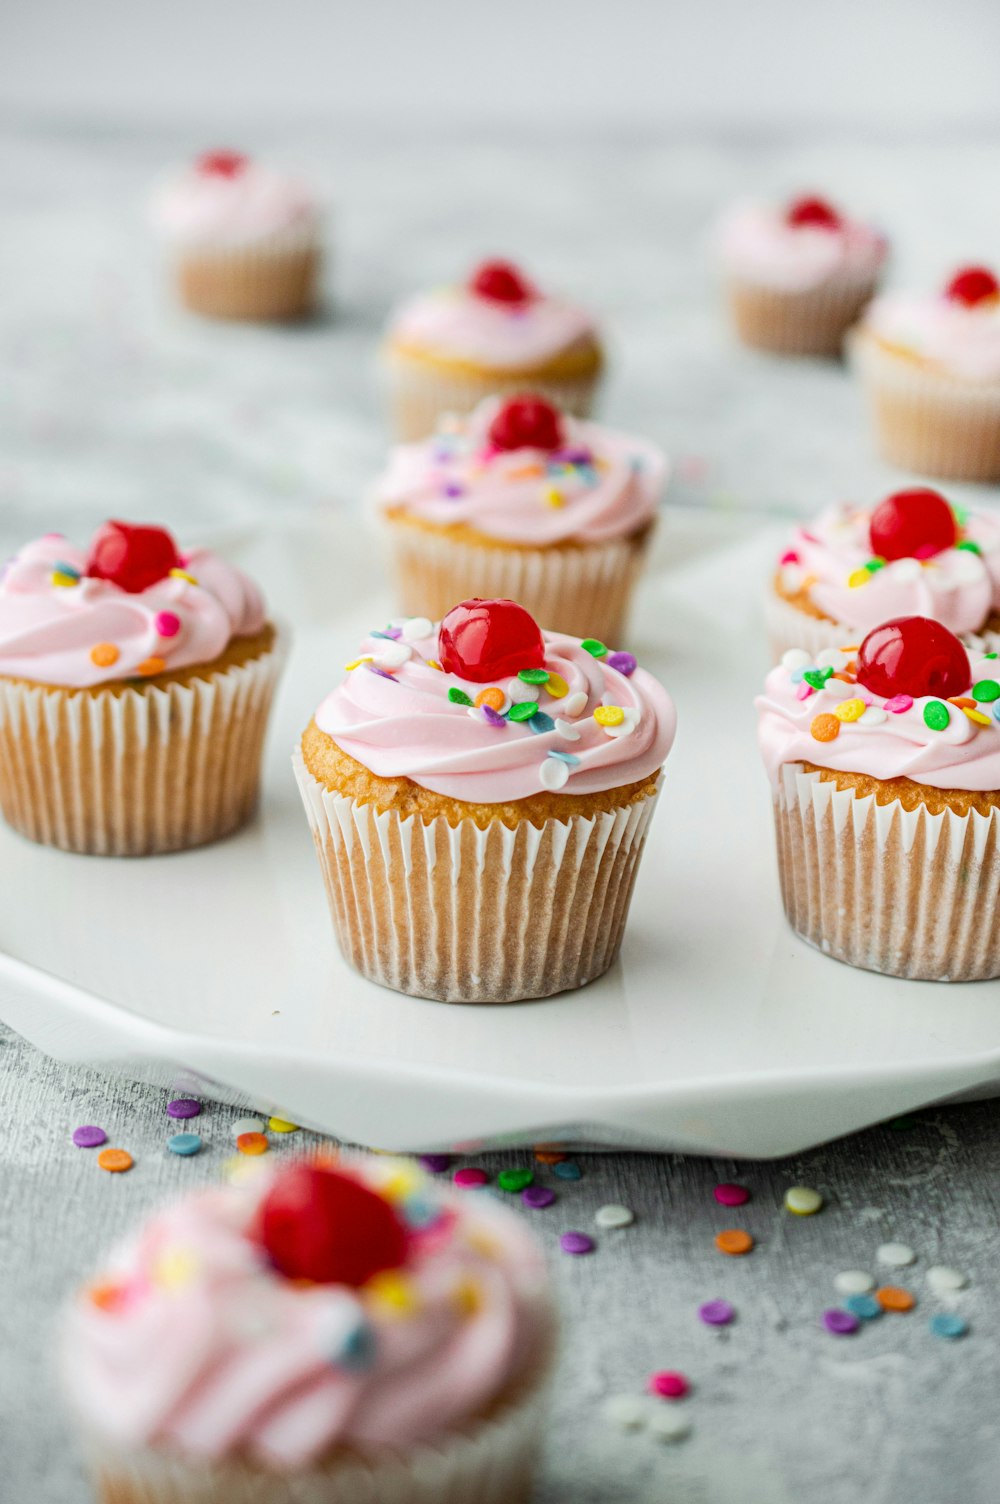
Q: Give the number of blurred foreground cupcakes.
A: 1